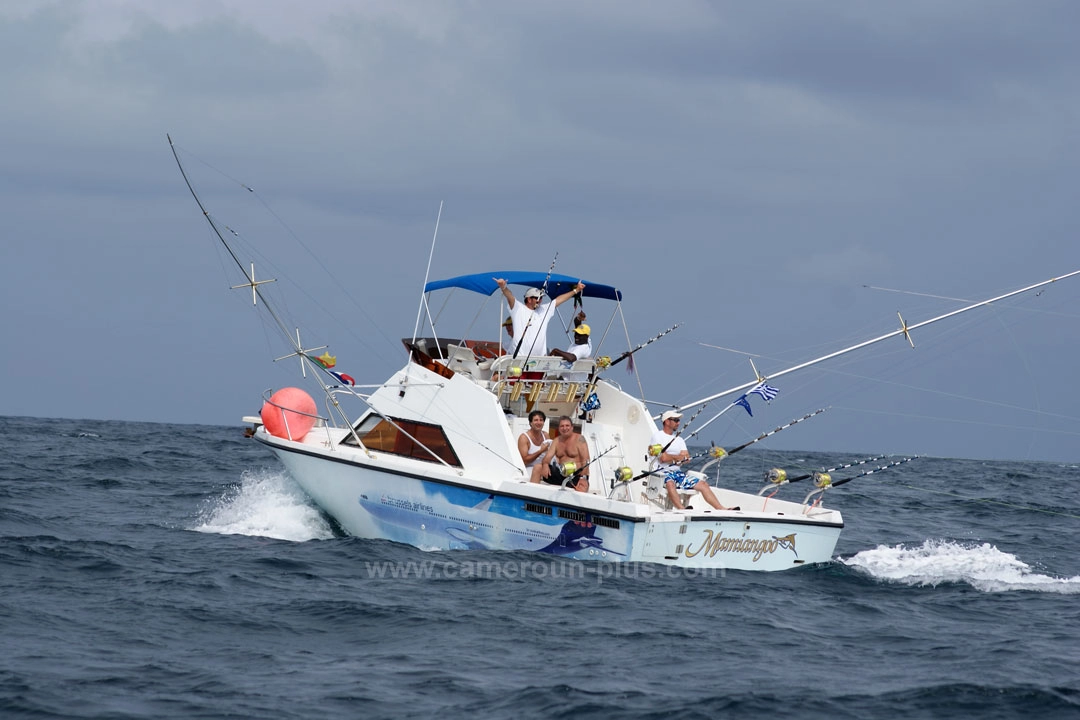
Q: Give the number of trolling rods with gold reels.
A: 8